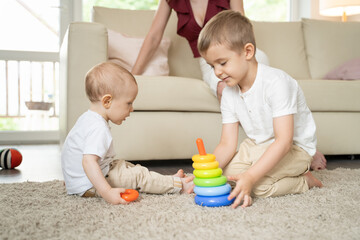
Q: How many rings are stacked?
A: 6